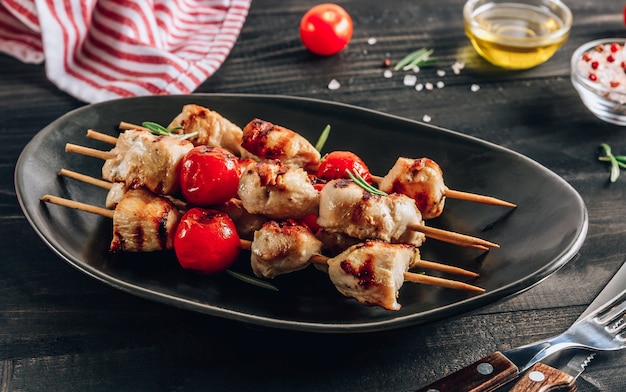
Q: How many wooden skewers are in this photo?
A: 5